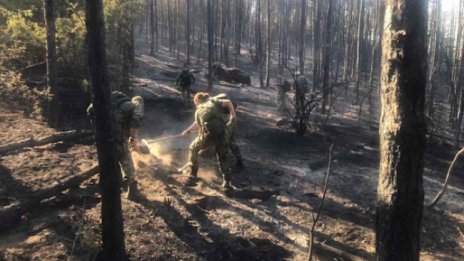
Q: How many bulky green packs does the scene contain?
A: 2